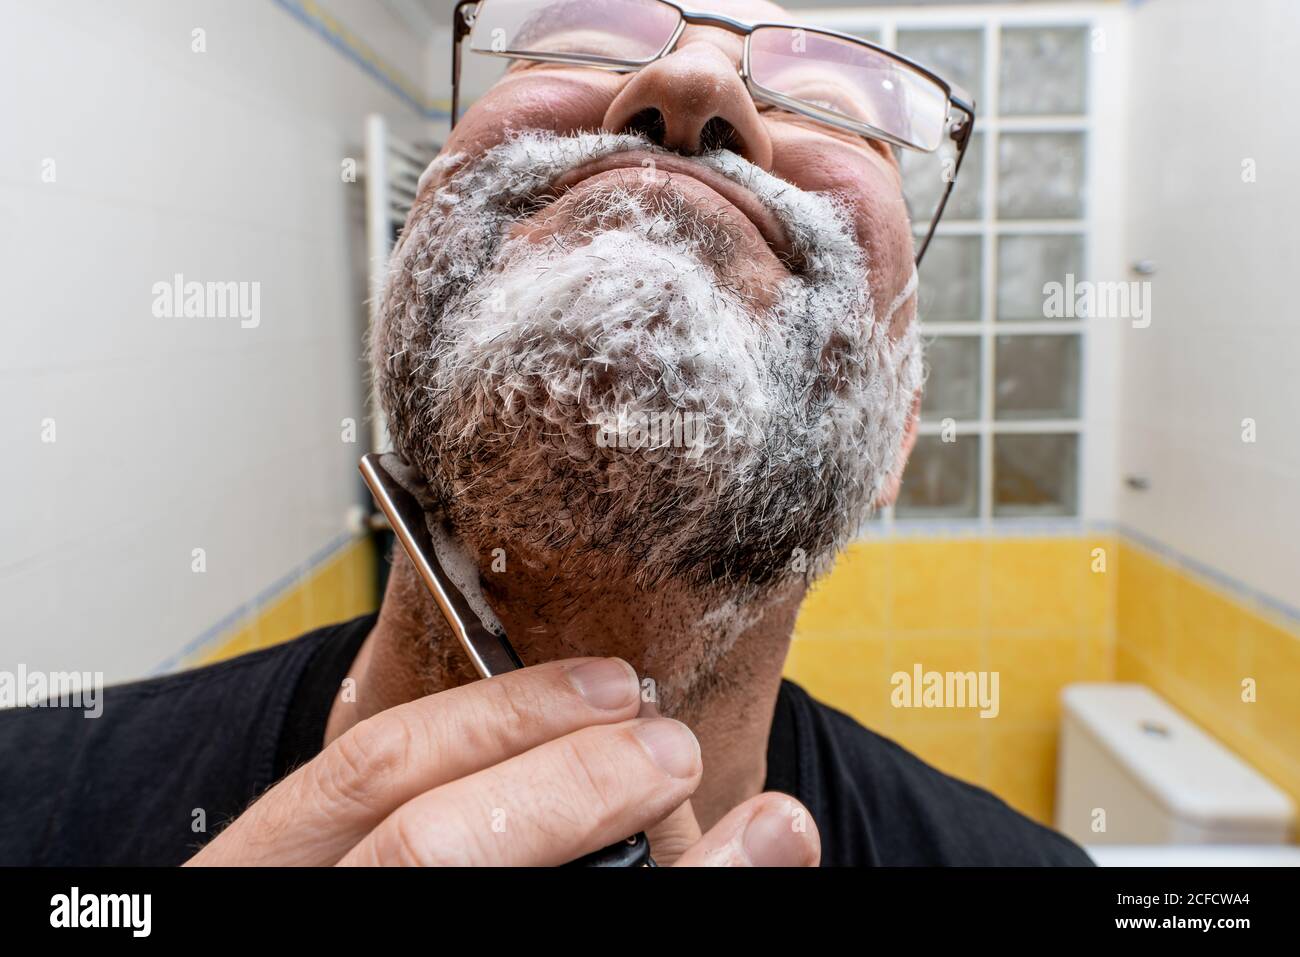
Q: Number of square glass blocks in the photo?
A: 10